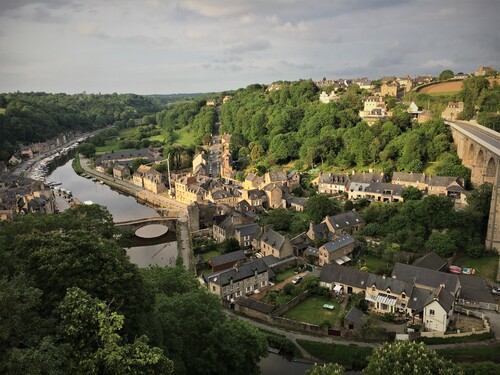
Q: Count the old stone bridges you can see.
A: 2